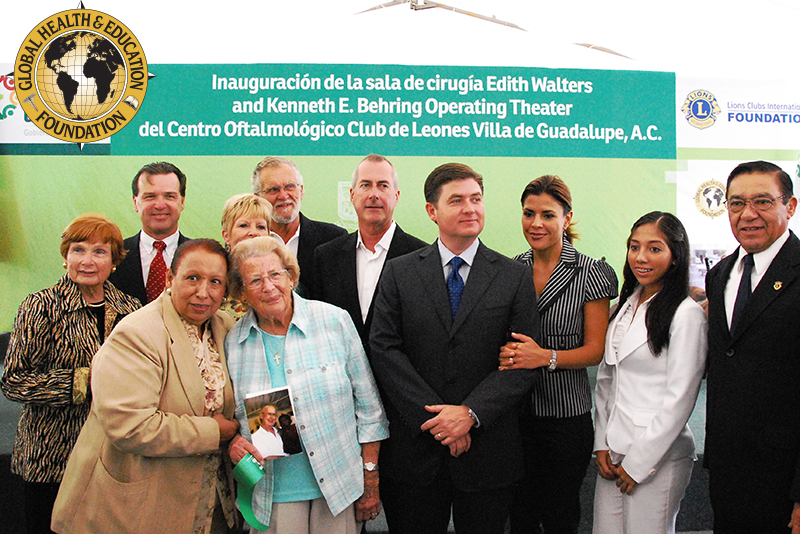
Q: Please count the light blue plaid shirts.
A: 1